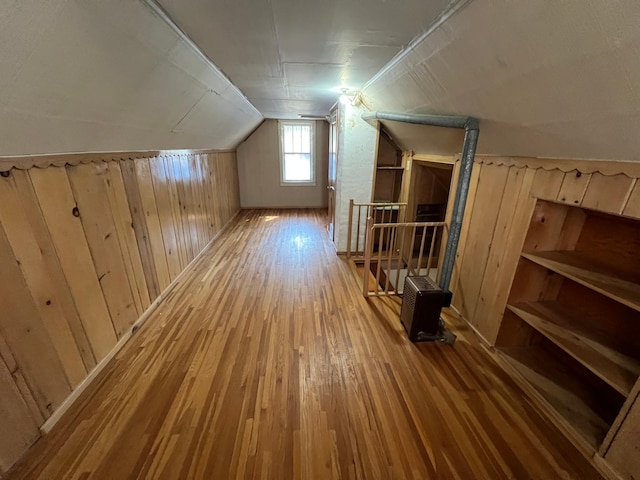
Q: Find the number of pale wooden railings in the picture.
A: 2